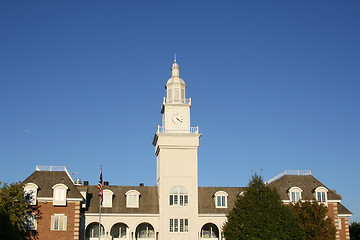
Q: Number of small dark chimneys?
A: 3